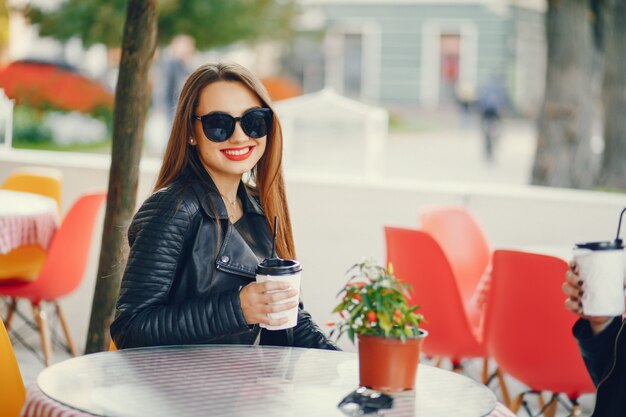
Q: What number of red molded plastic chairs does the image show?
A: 4